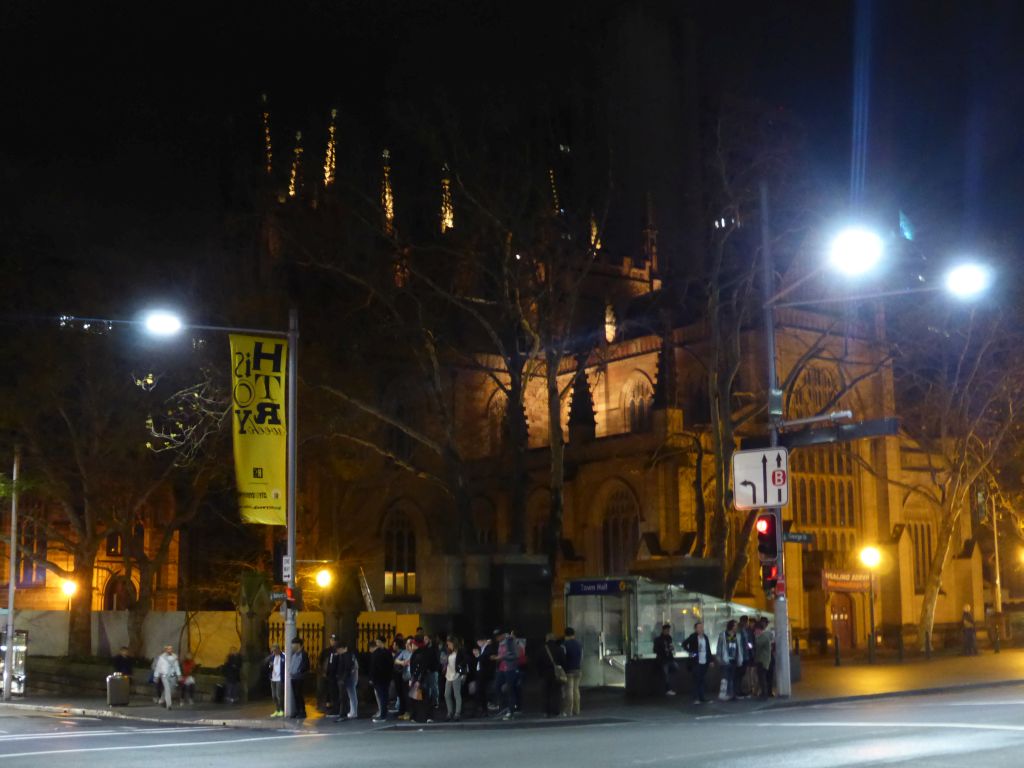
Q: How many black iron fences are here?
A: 2